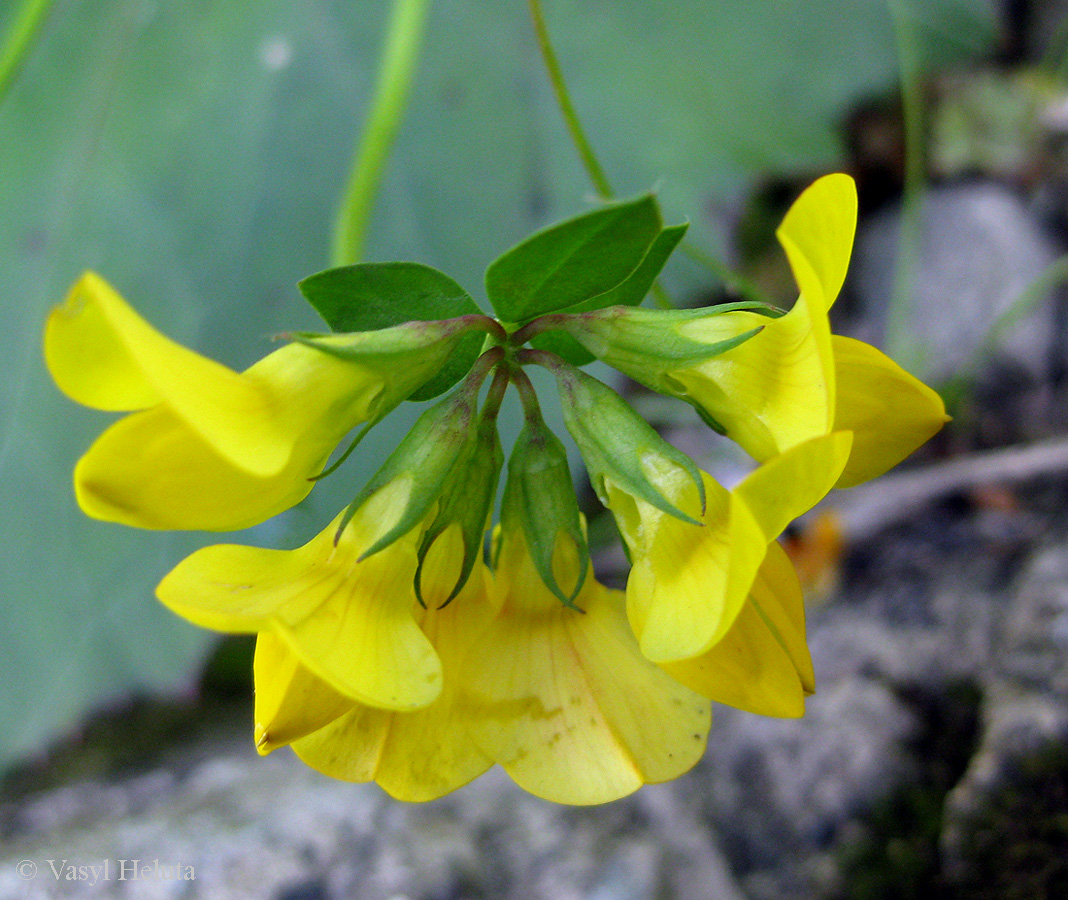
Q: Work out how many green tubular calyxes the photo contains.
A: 6